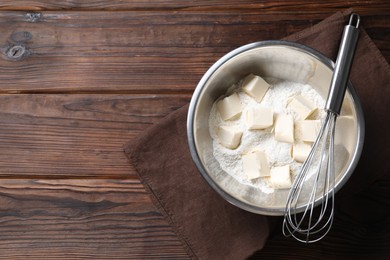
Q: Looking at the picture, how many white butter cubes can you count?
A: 10